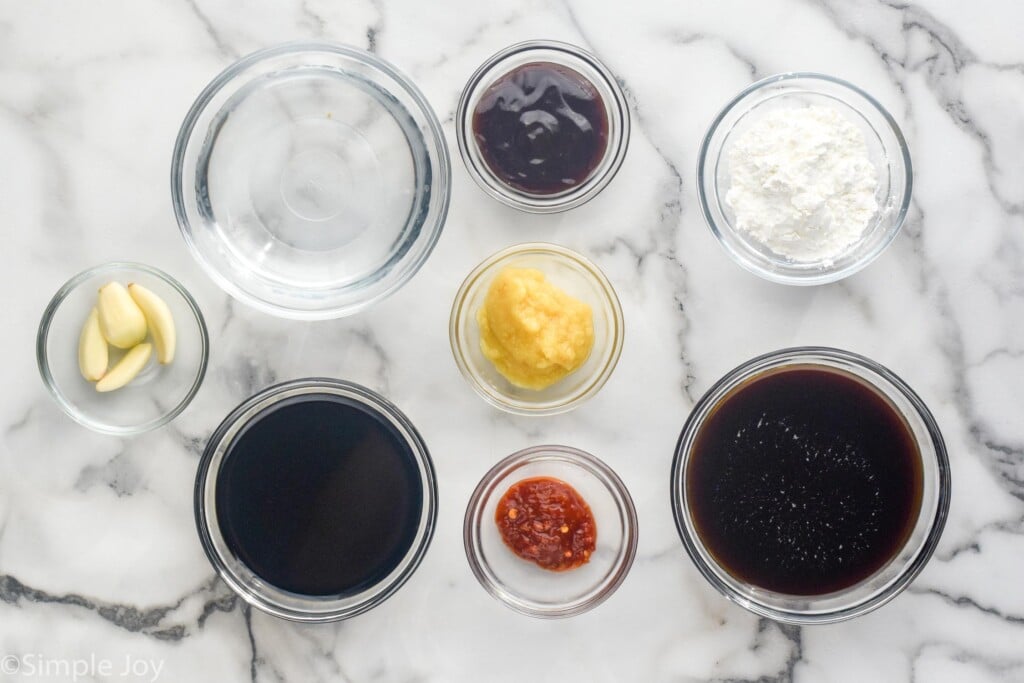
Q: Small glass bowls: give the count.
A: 4